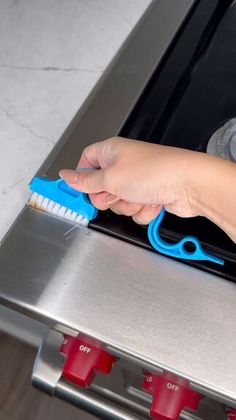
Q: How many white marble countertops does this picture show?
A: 1